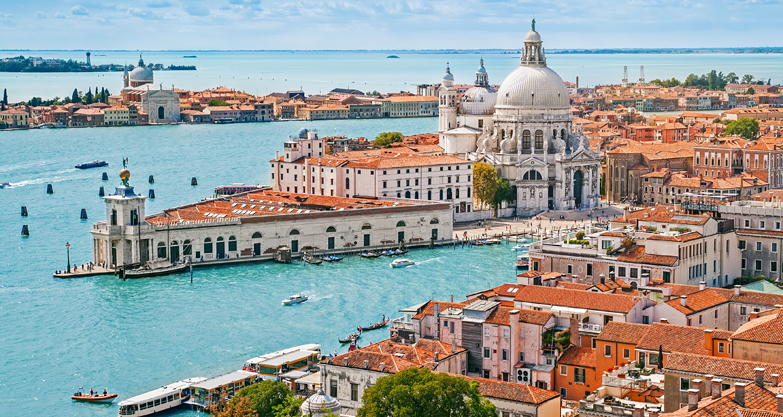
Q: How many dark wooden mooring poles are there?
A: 9